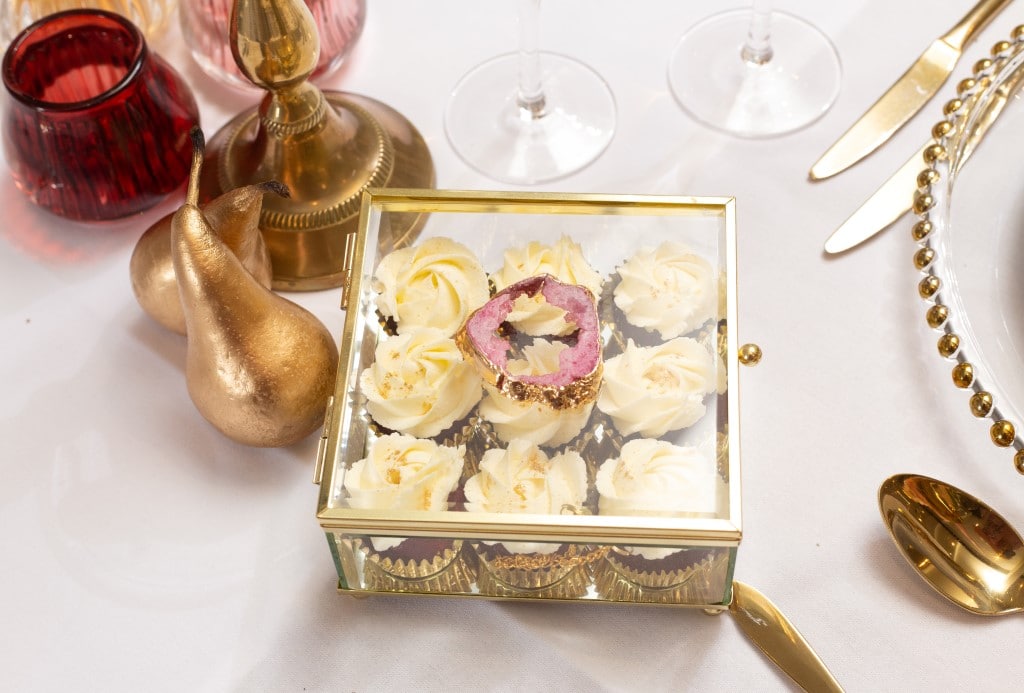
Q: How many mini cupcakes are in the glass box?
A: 9